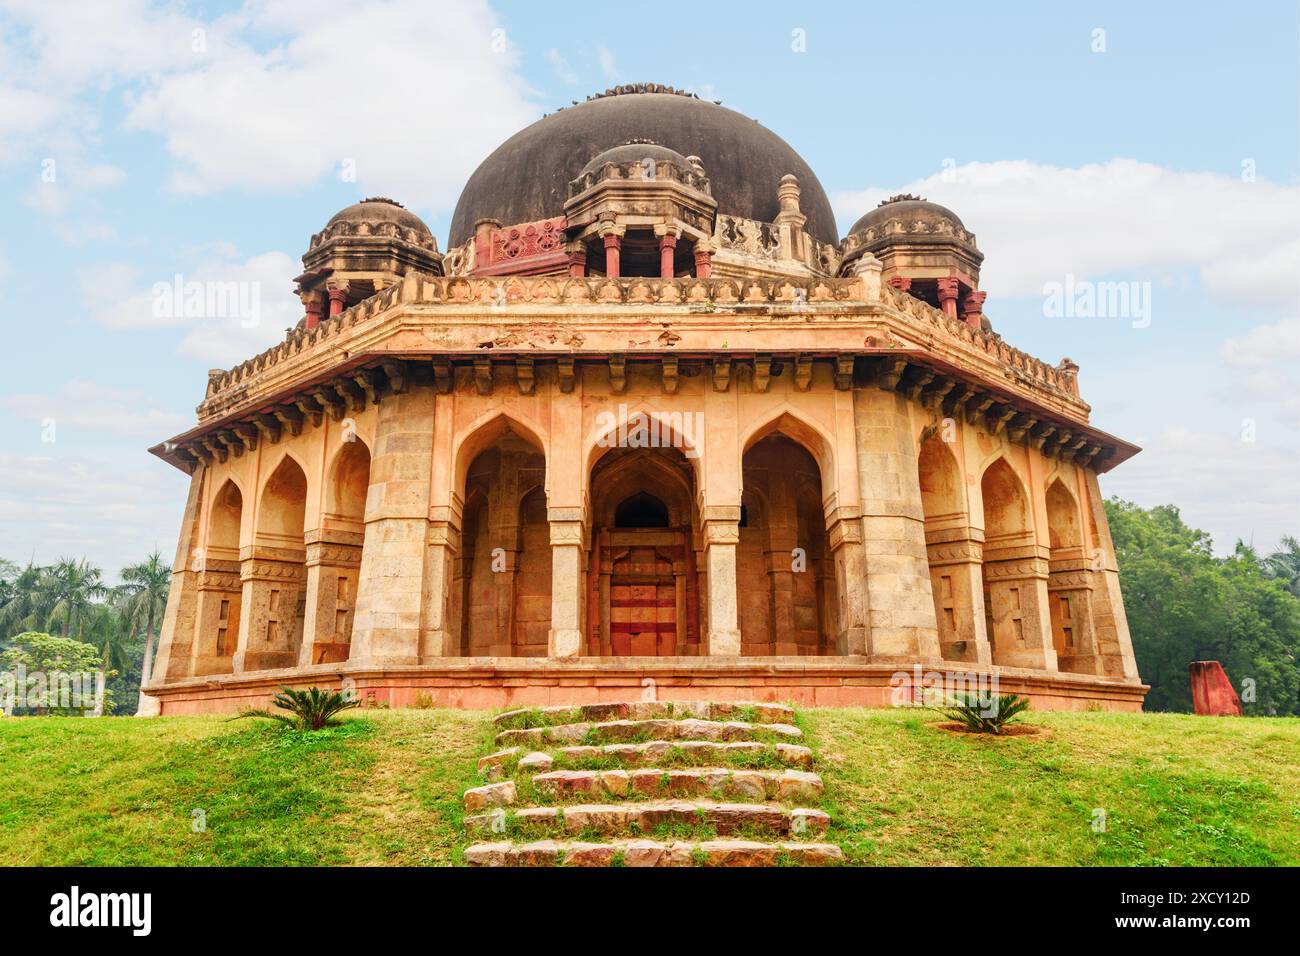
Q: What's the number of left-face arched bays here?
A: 3